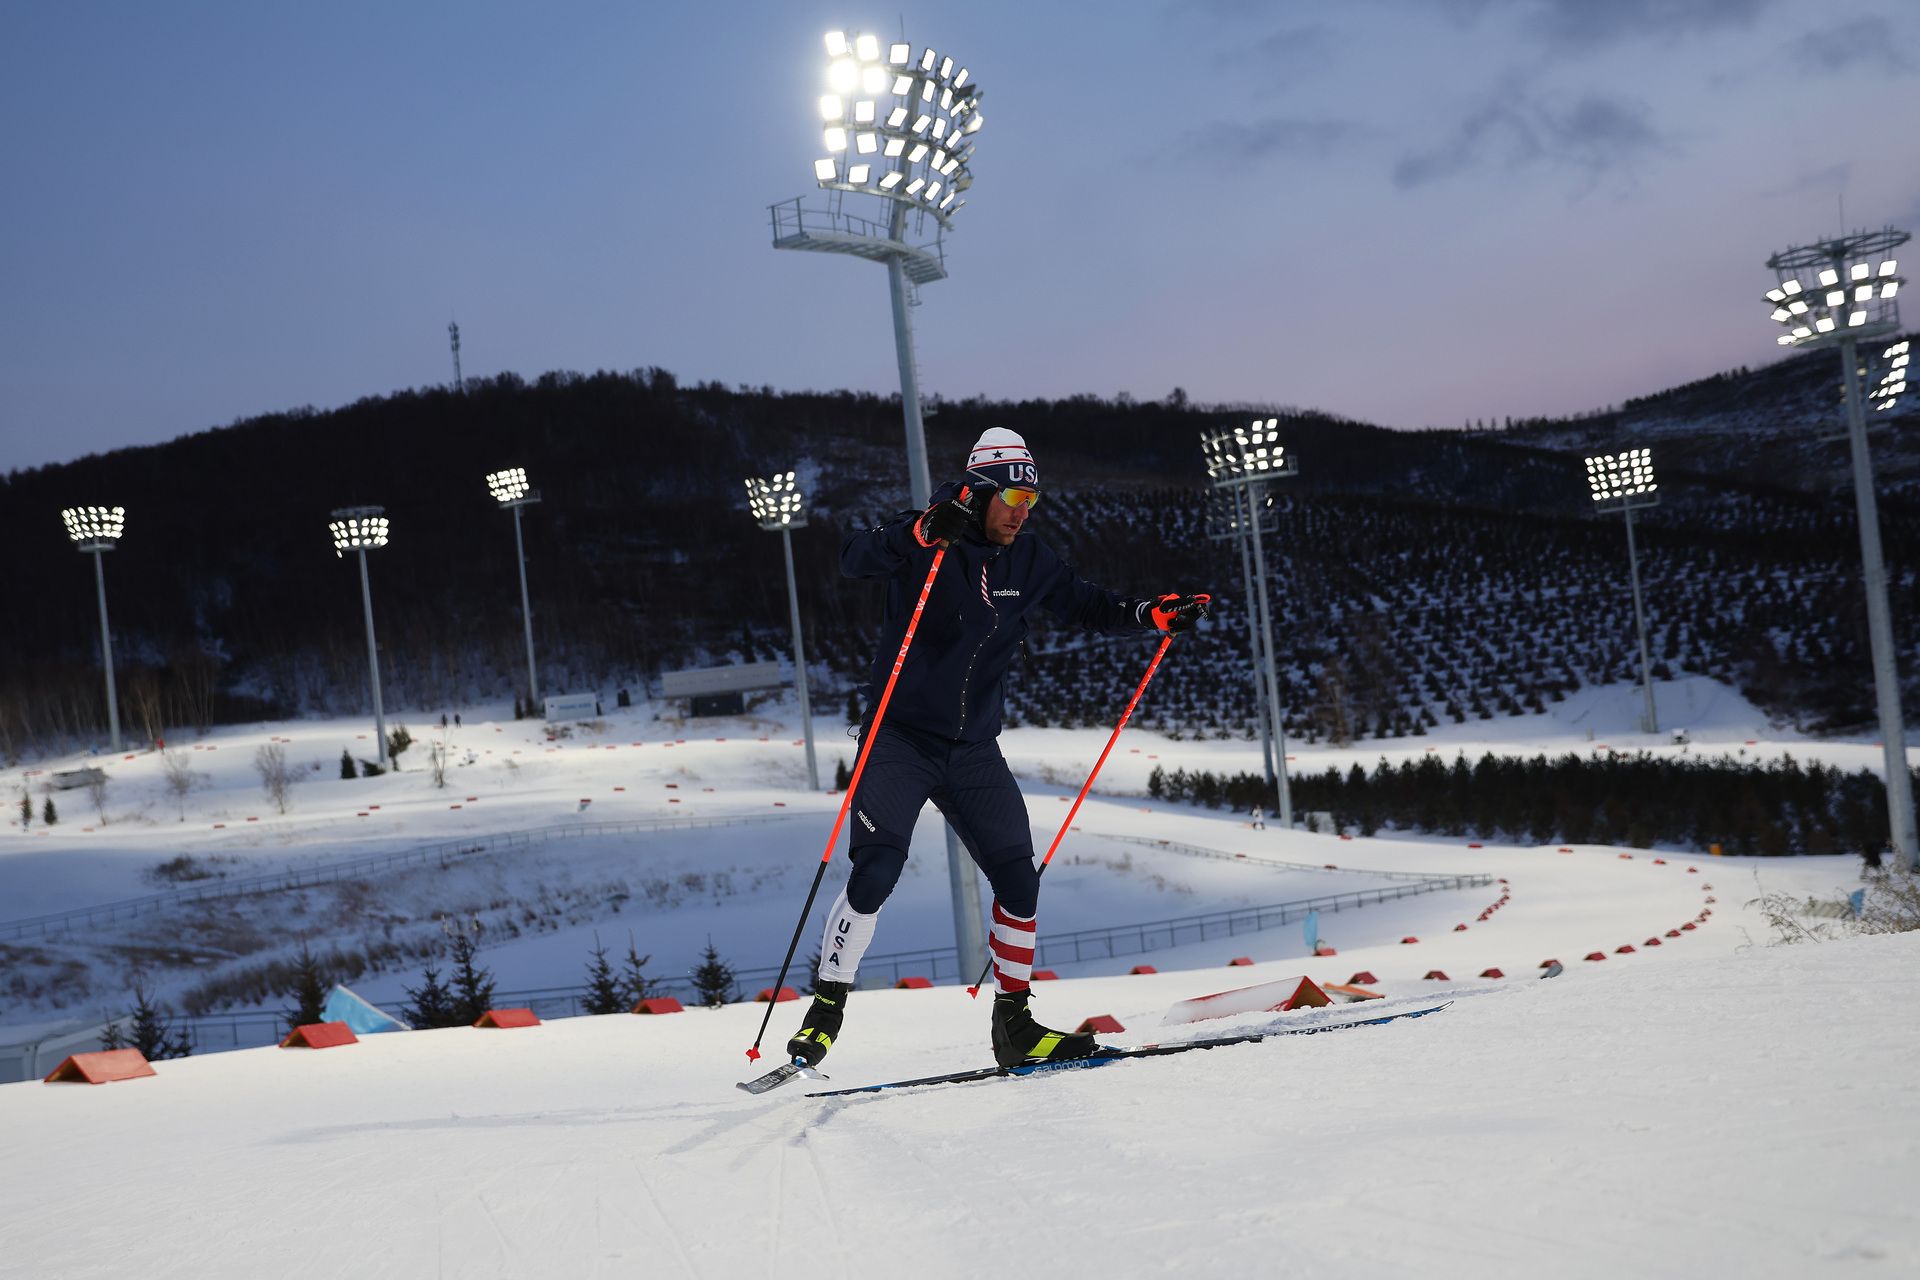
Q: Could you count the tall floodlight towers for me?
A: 10